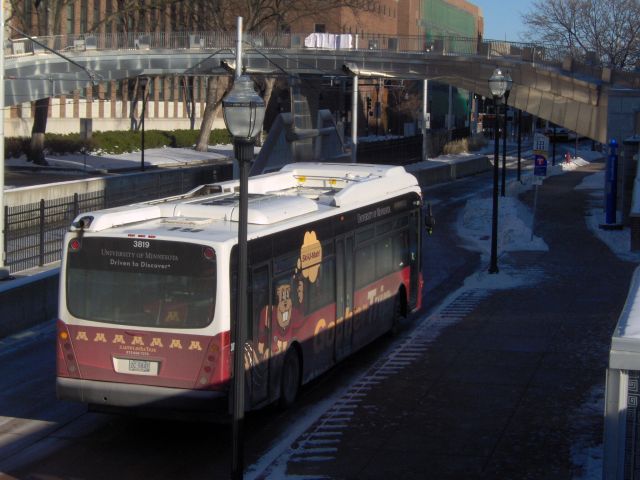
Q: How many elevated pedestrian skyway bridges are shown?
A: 1